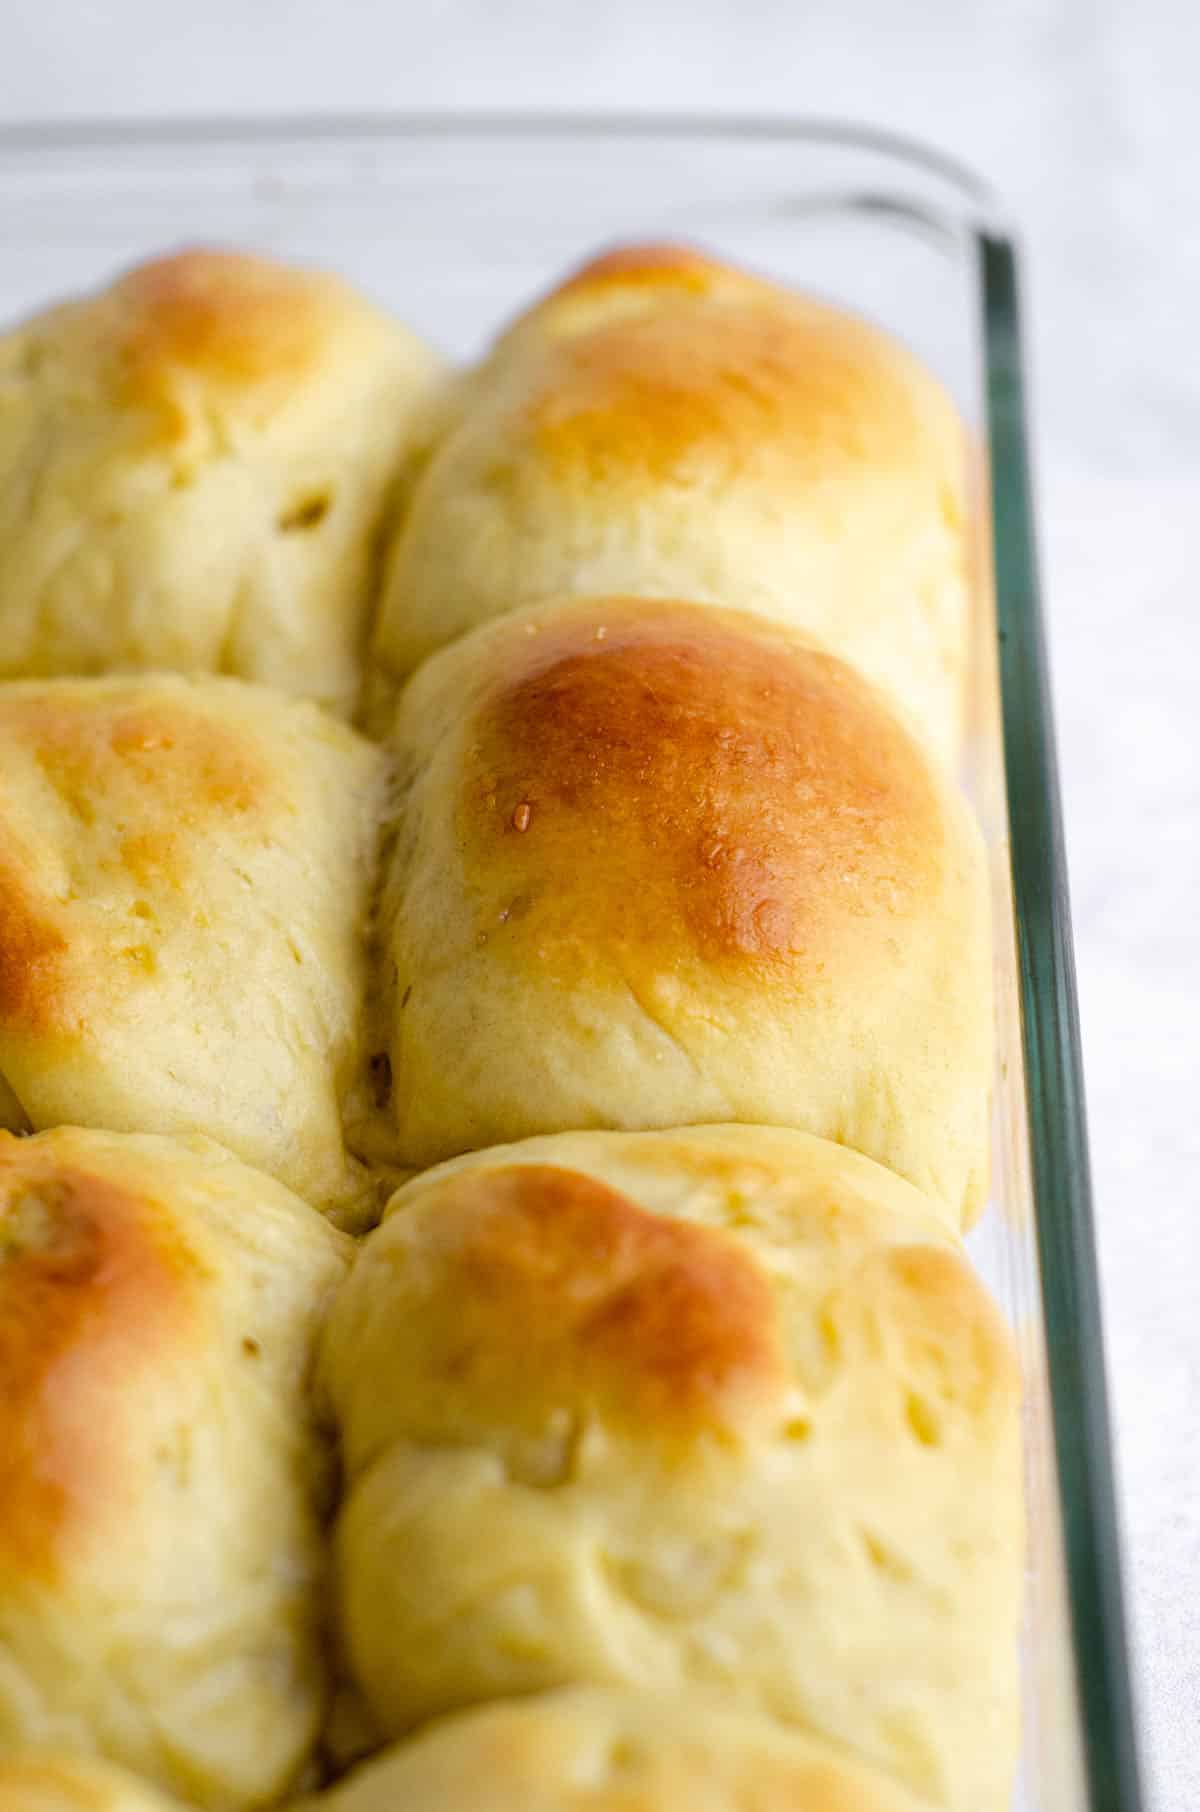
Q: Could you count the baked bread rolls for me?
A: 8